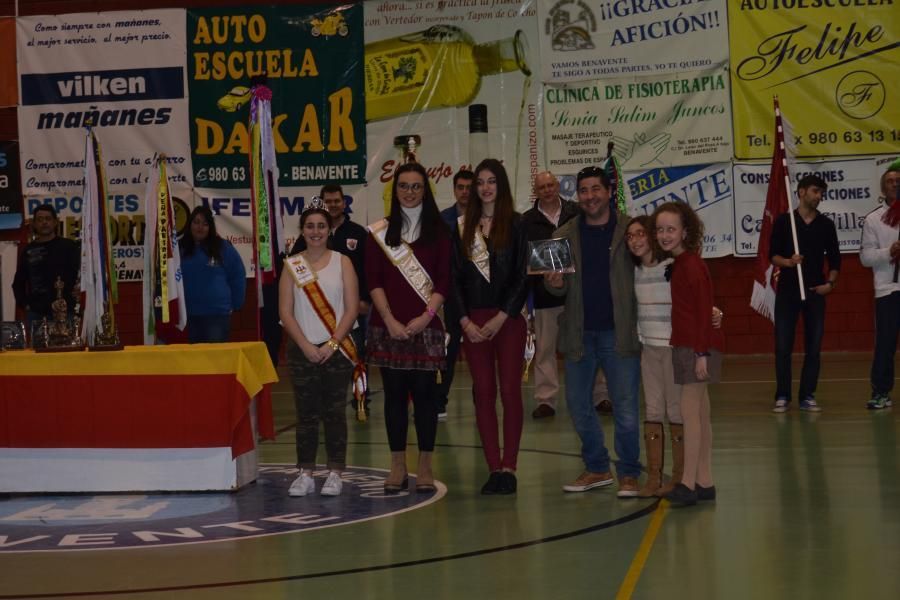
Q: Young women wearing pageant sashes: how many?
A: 3